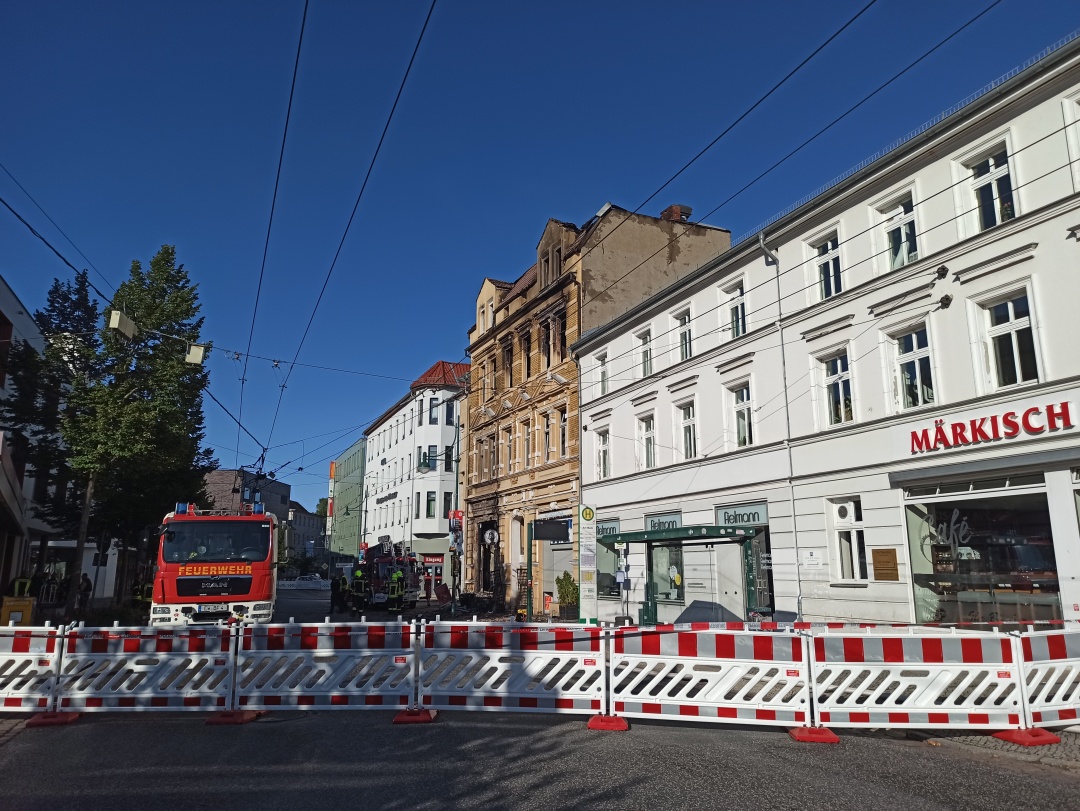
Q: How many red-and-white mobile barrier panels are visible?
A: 7